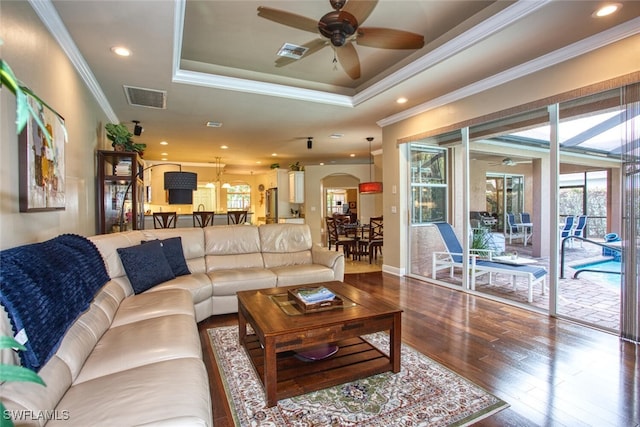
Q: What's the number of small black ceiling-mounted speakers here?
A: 2